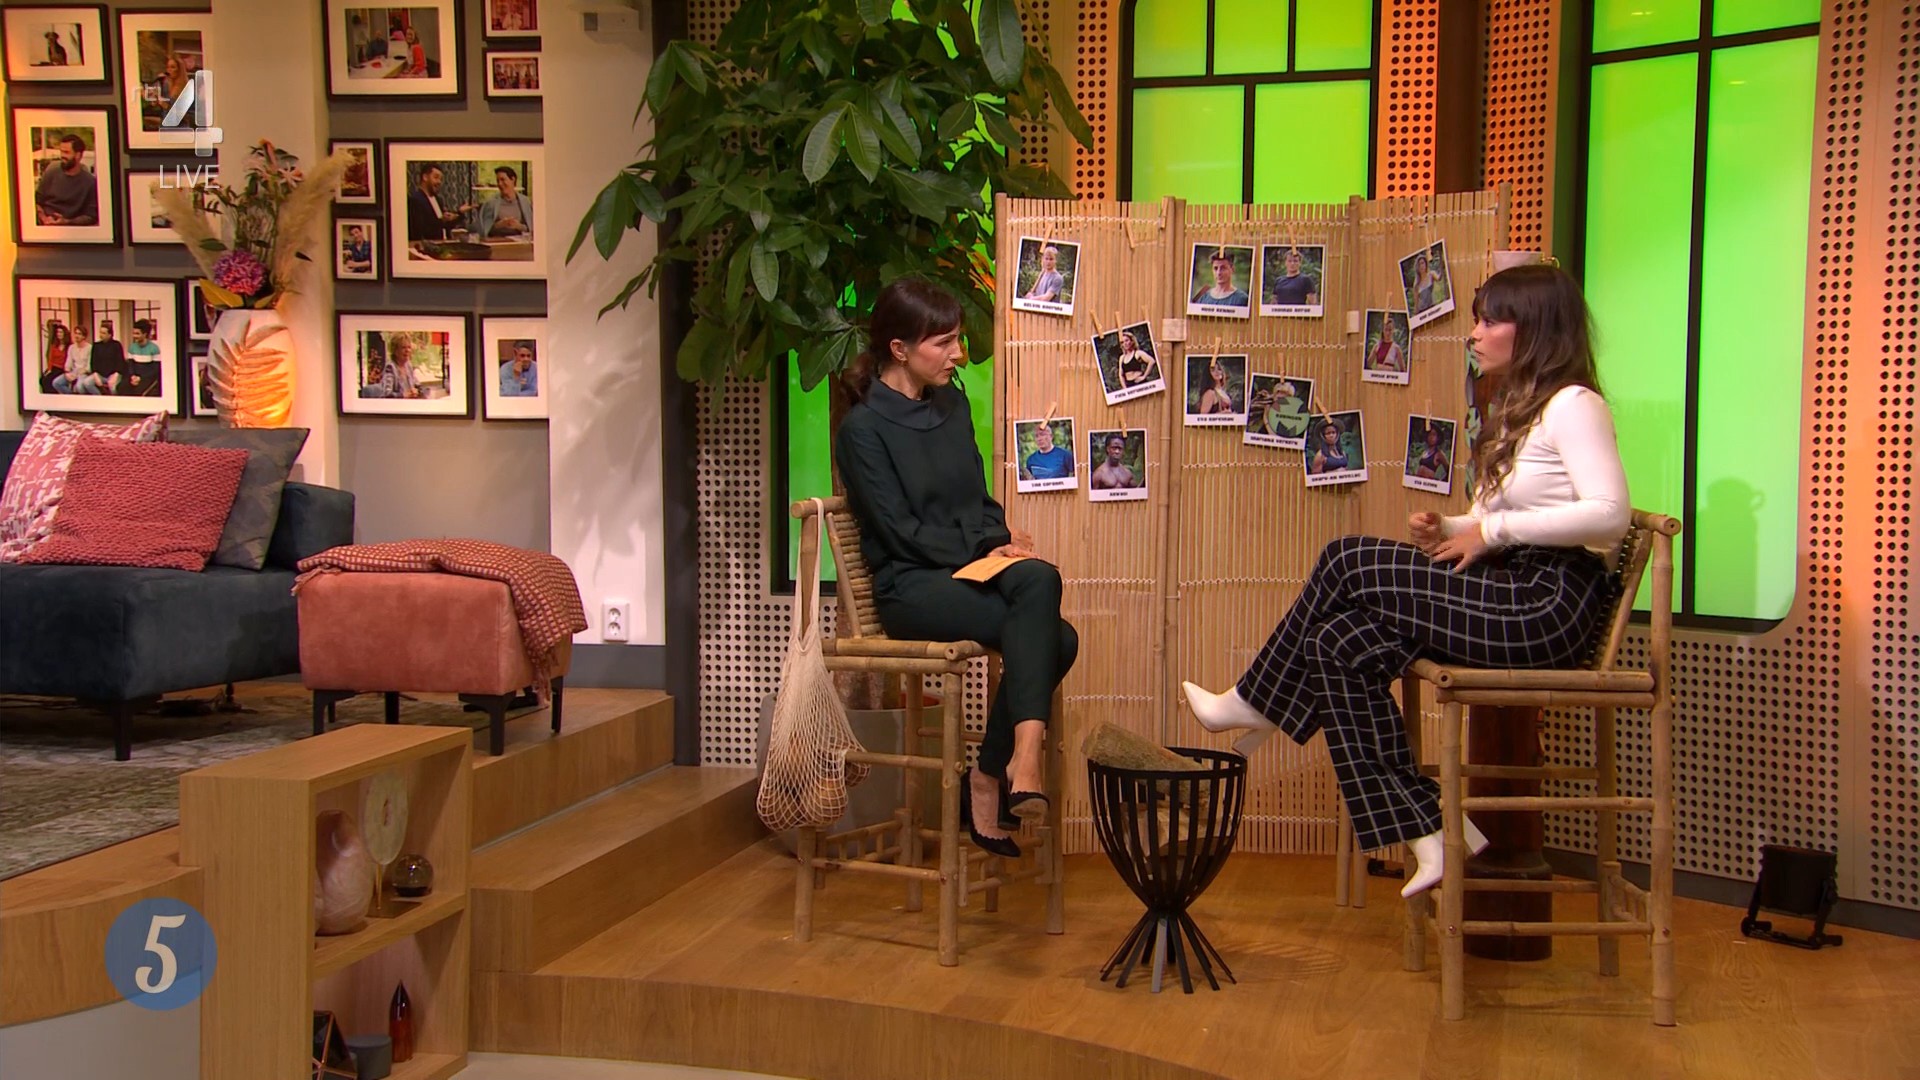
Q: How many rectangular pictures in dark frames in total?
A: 15